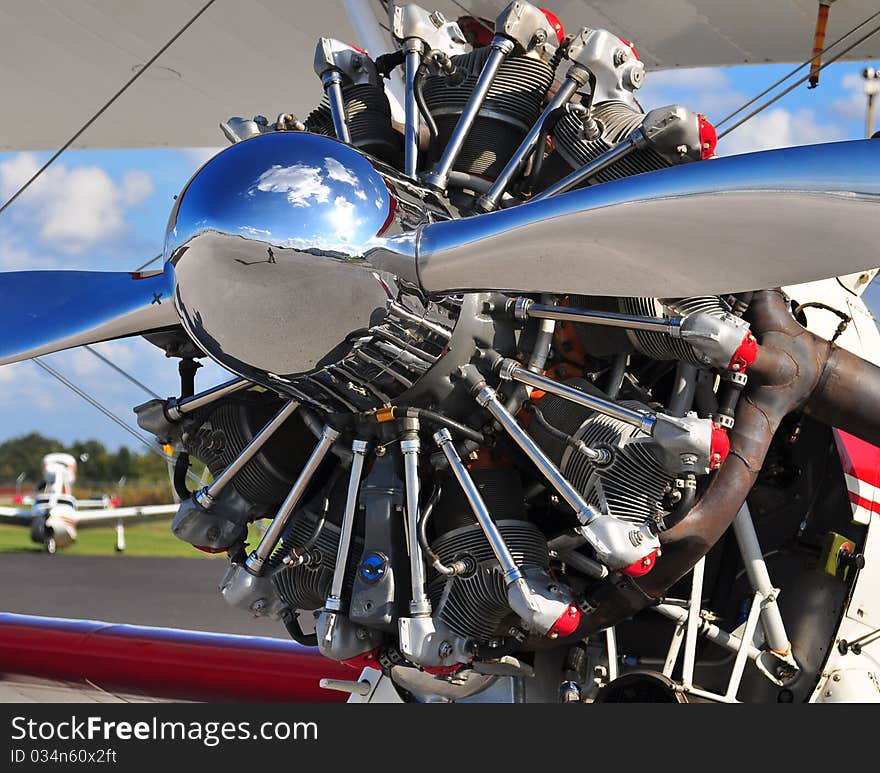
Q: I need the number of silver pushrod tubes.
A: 14